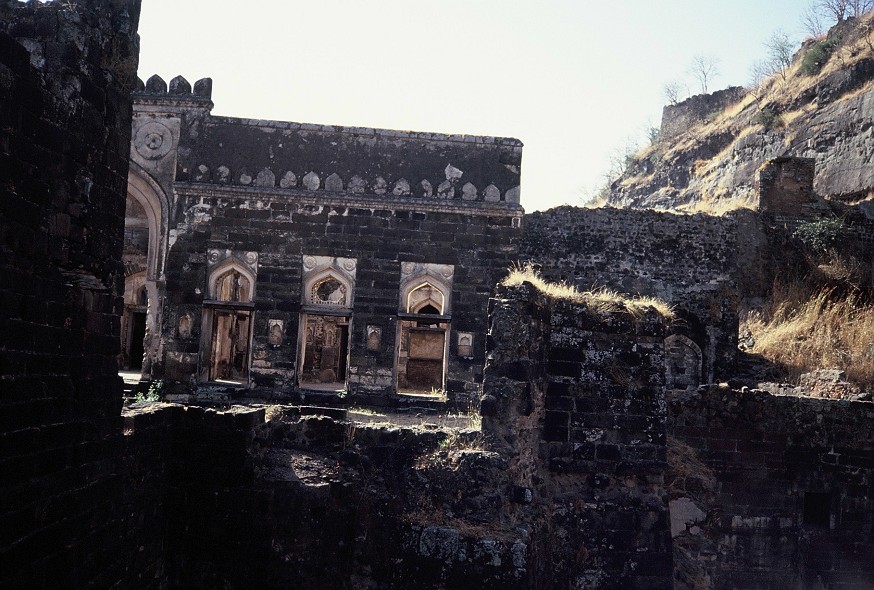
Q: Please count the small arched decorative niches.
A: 4